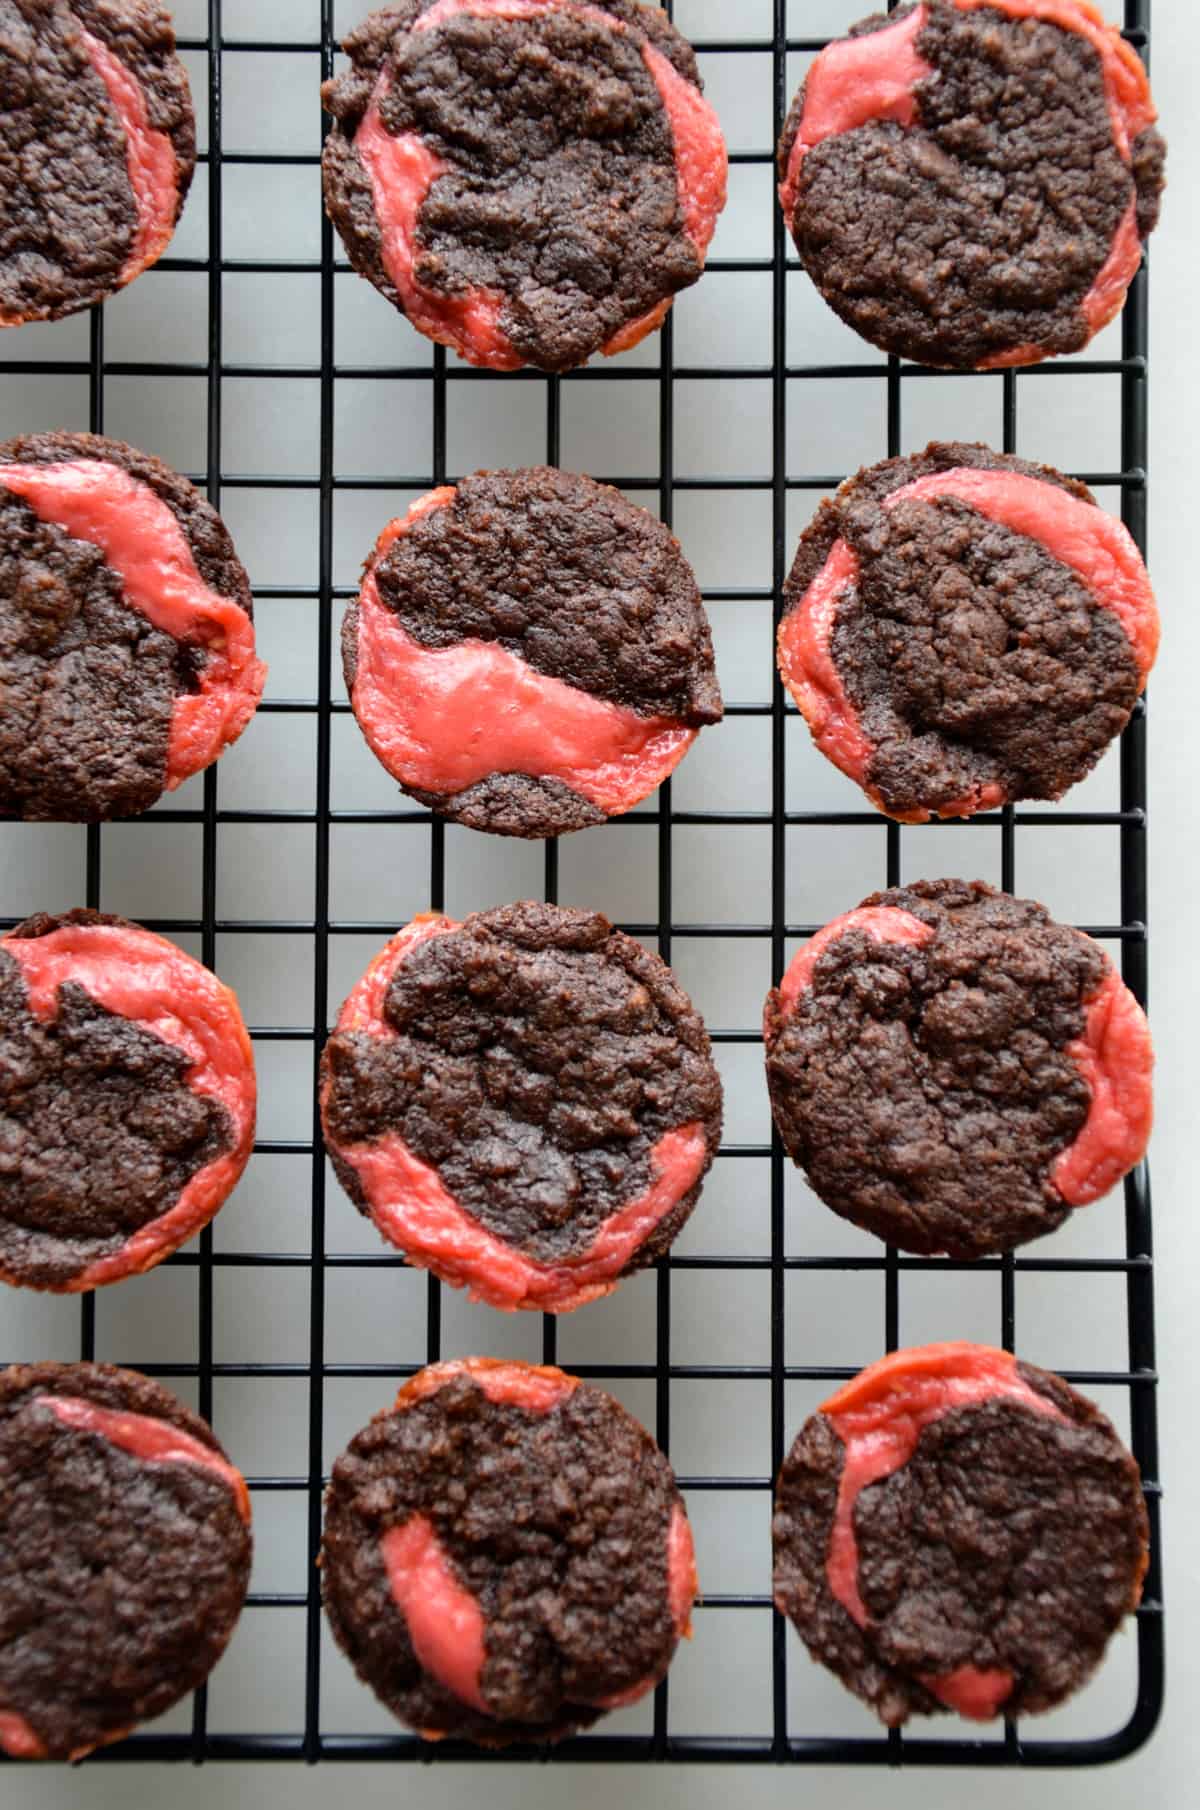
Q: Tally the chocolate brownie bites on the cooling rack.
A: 12